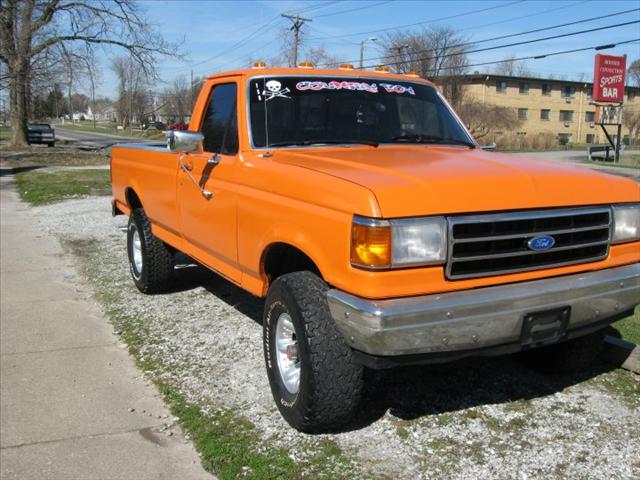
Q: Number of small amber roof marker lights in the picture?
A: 5